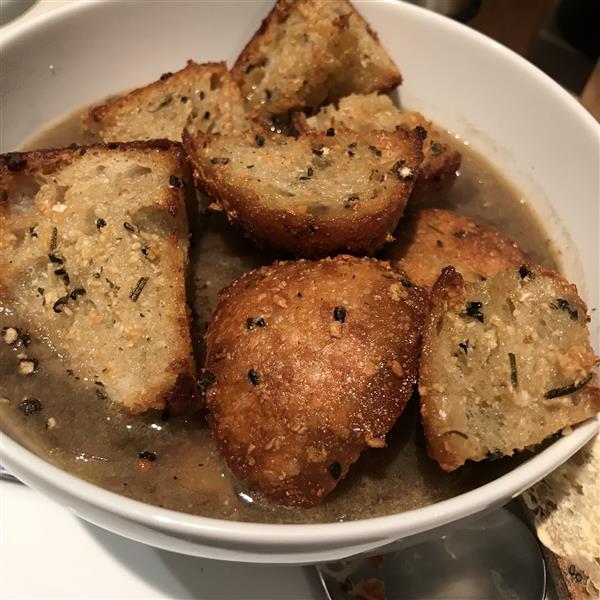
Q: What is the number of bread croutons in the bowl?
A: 8